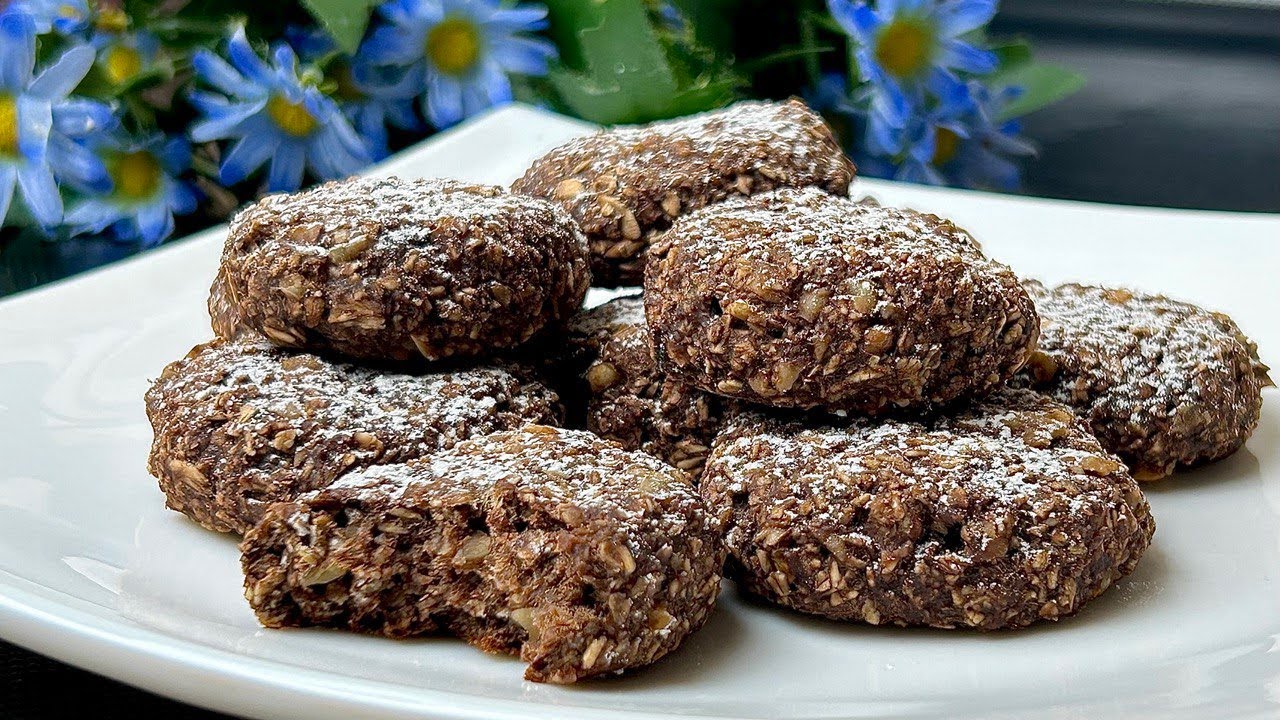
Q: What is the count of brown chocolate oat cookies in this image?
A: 8